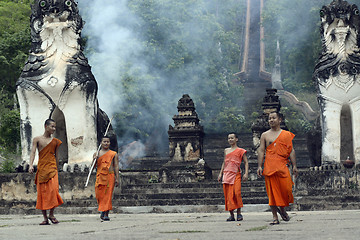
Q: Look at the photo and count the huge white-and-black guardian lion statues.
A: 2